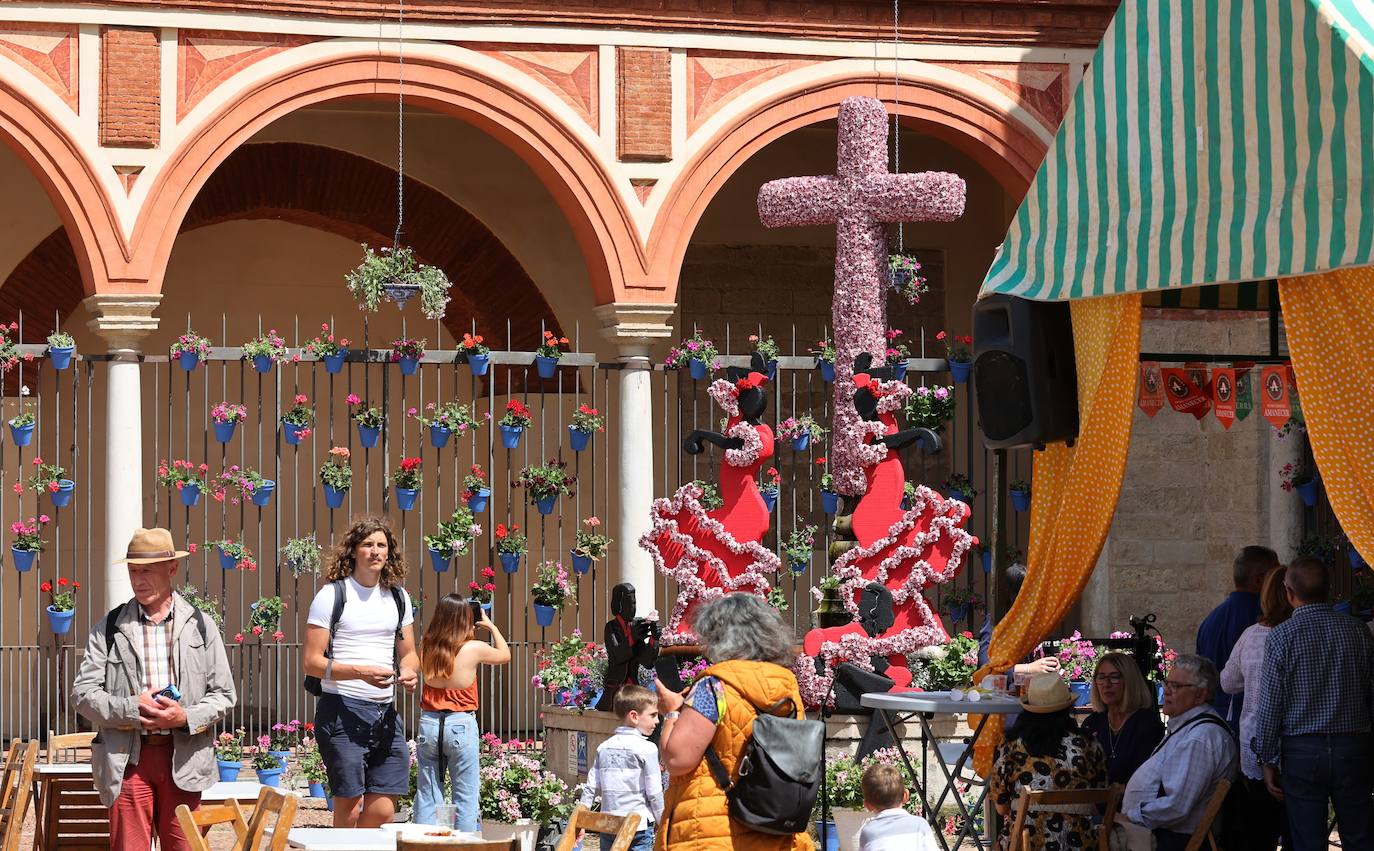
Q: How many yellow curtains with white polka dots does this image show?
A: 2